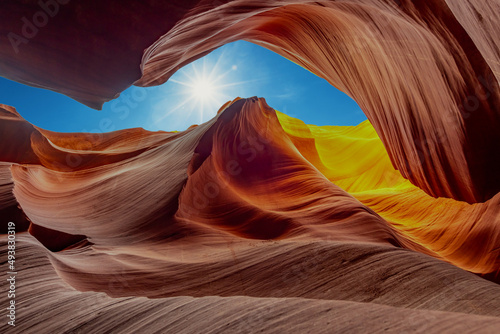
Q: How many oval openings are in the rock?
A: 1